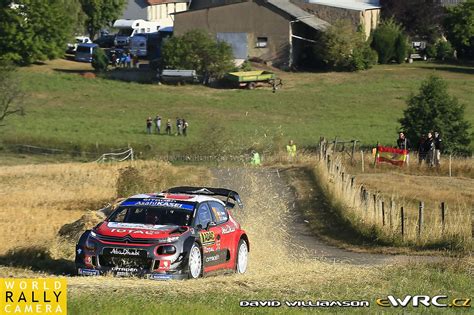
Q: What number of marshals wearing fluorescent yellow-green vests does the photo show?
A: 2